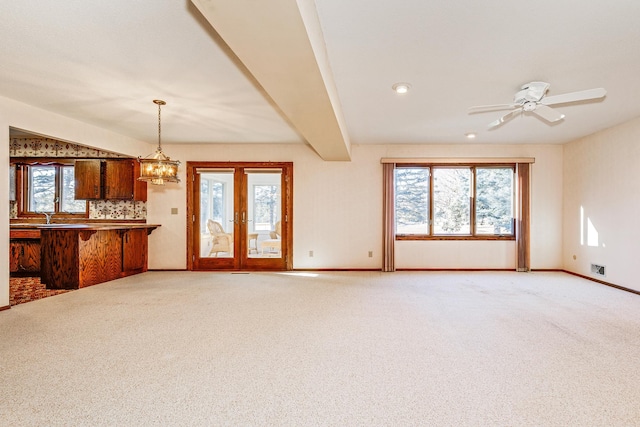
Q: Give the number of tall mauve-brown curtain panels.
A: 2